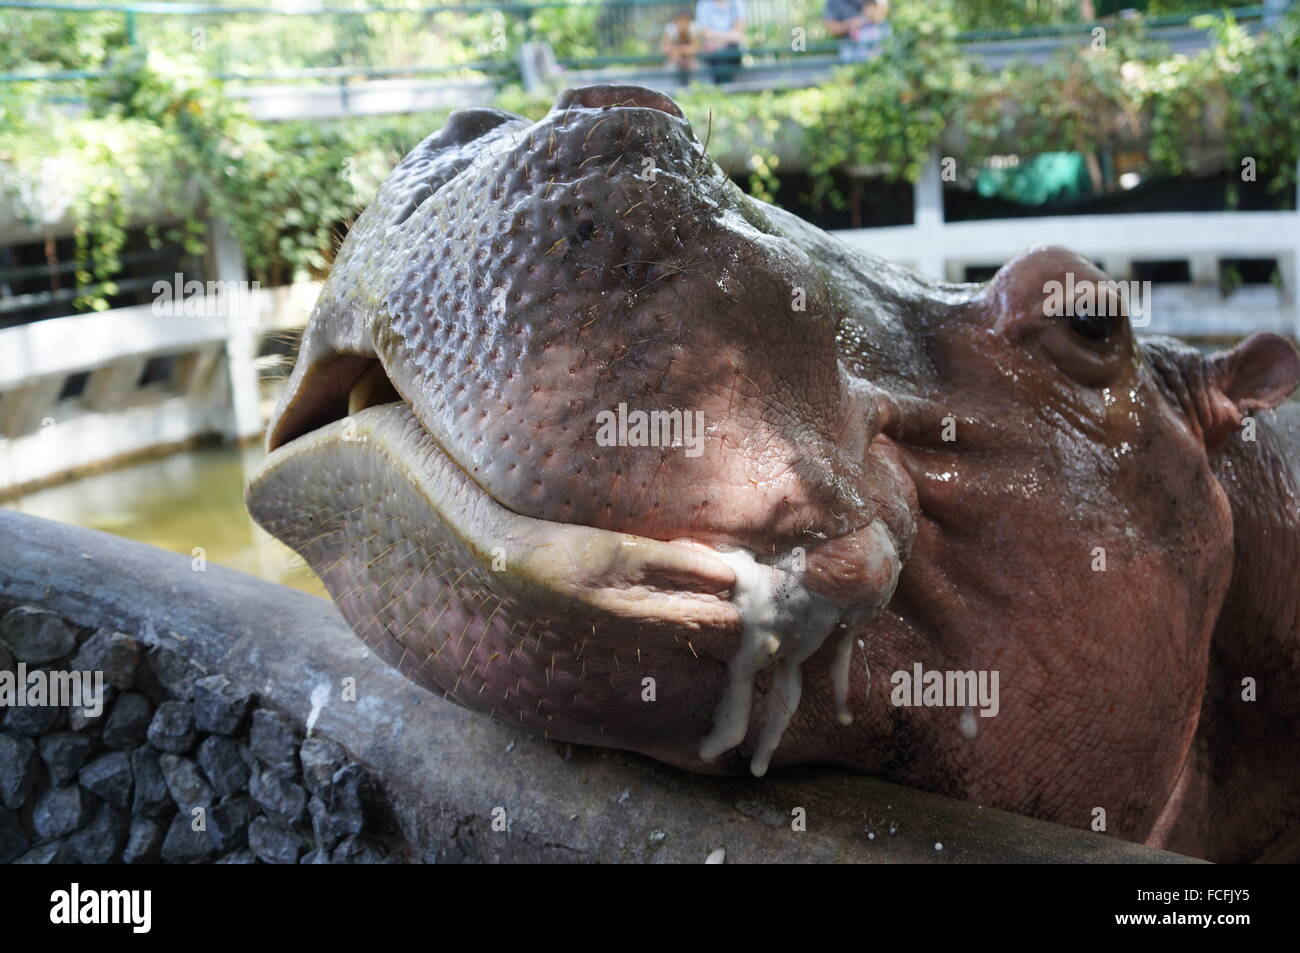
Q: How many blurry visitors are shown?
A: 3